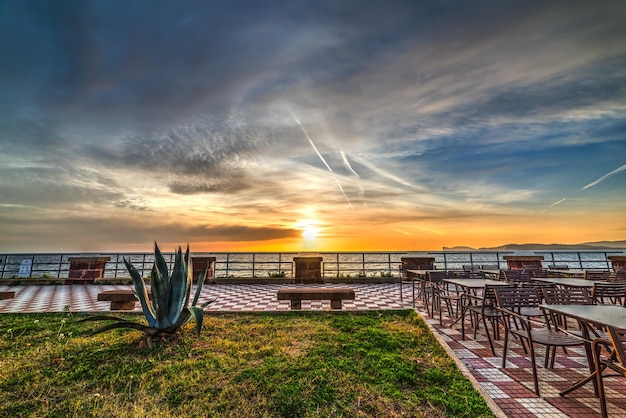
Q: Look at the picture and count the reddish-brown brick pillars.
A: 6